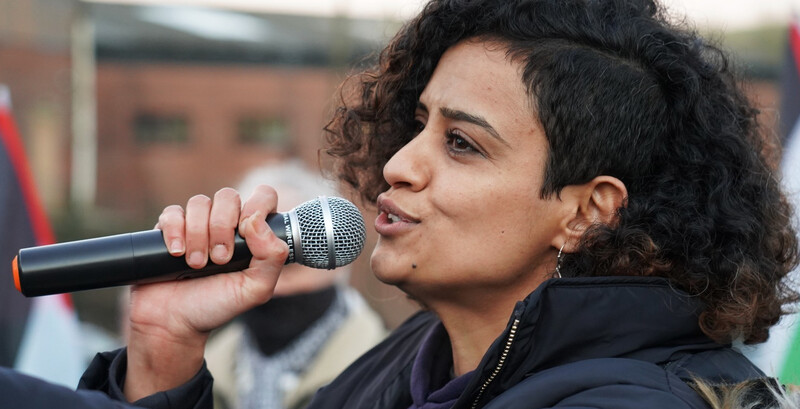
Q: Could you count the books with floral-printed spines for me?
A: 0